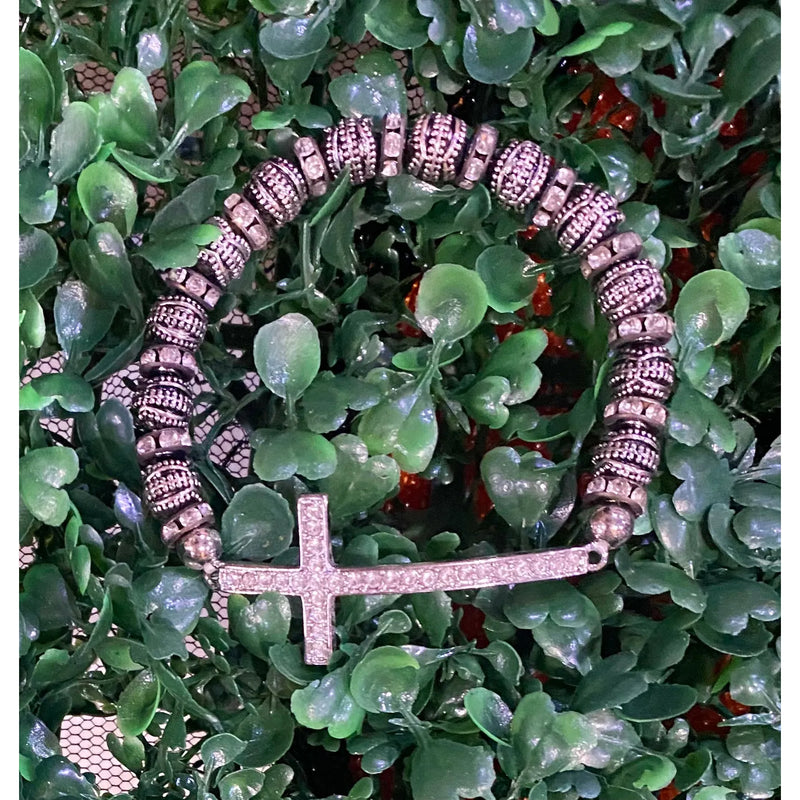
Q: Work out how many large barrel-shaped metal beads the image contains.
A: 12